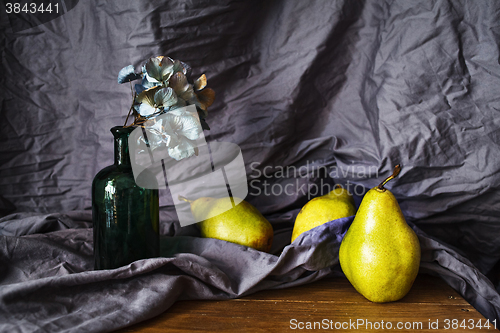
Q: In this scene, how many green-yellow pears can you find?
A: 3